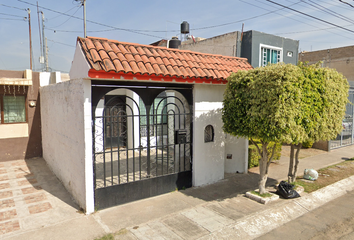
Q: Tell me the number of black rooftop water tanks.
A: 2